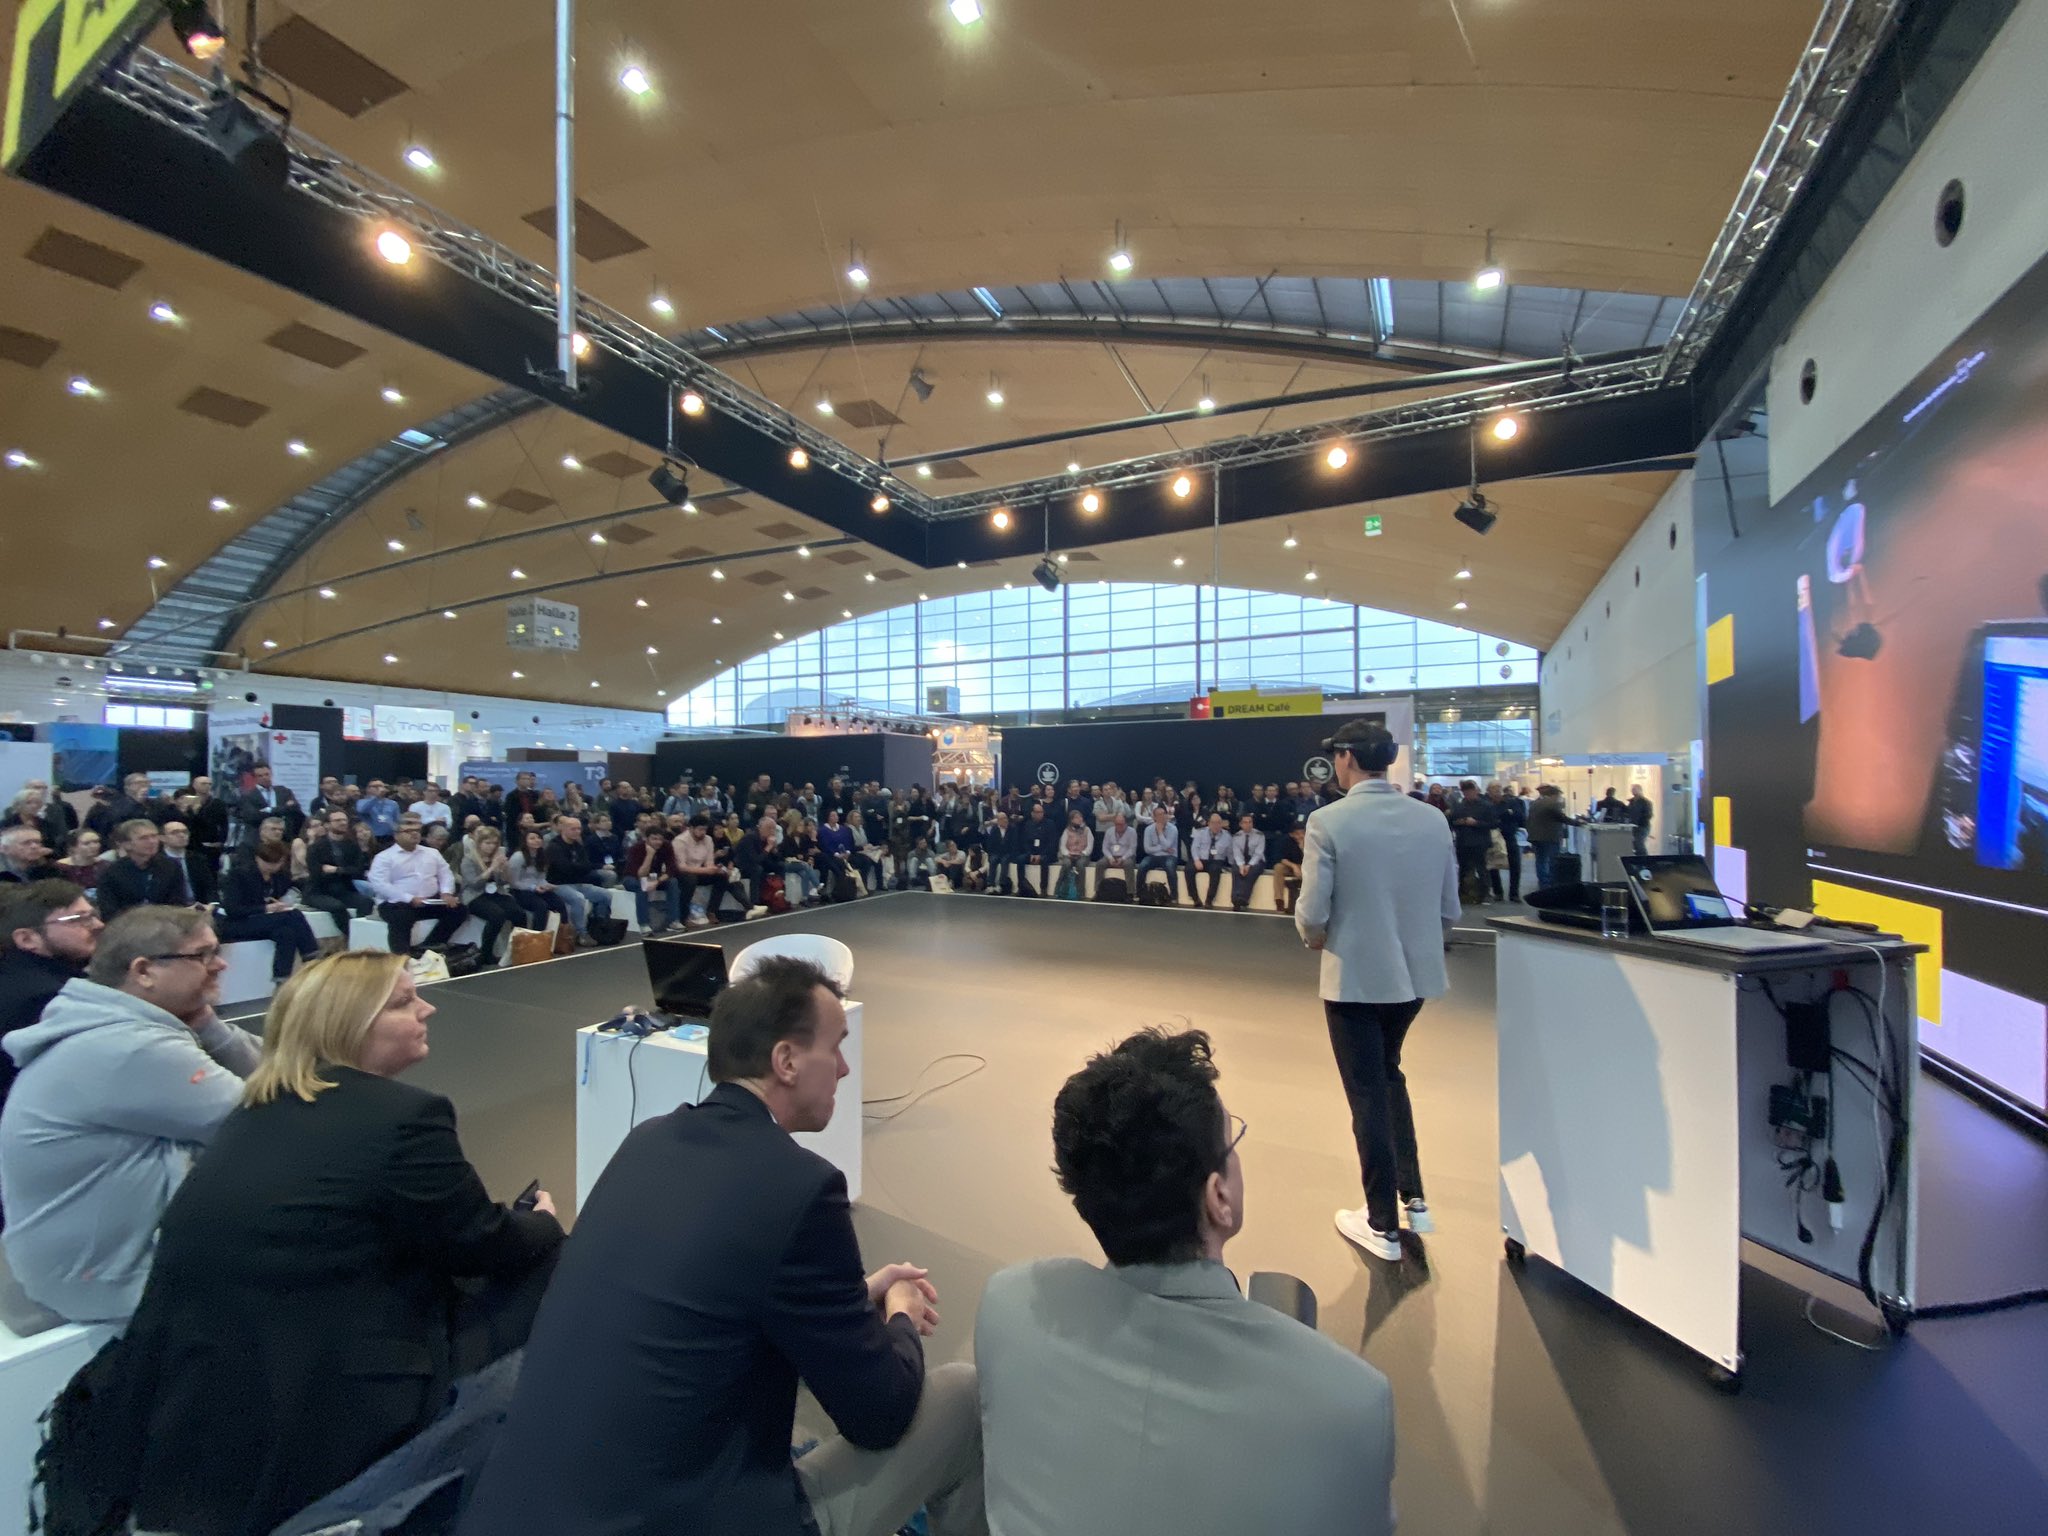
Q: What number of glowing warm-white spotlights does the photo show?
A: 11